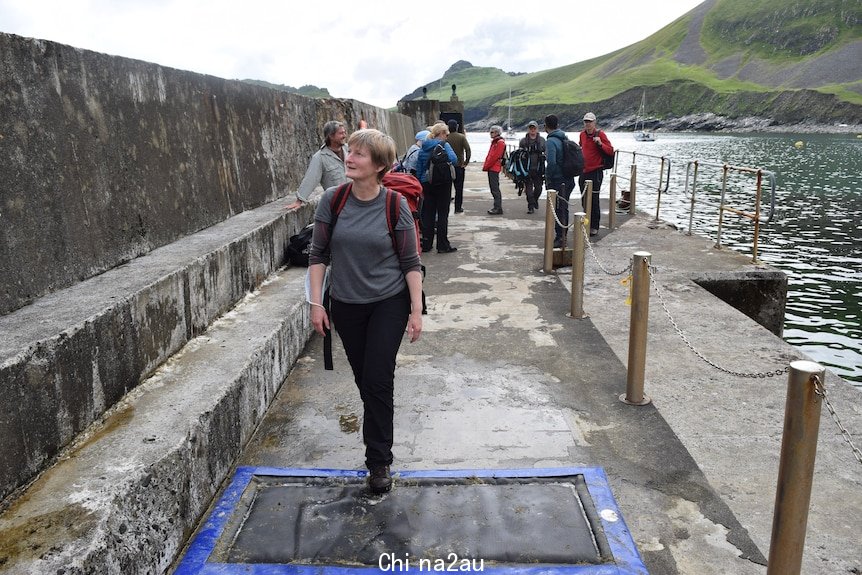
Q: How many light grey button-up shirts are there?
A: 1